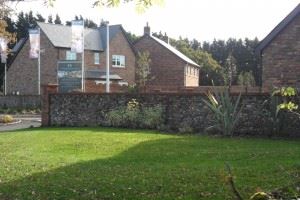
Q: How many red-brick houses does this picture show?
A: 3